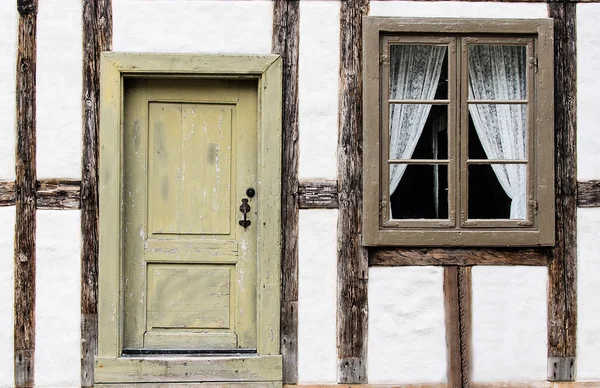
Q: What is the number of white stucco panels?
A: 12